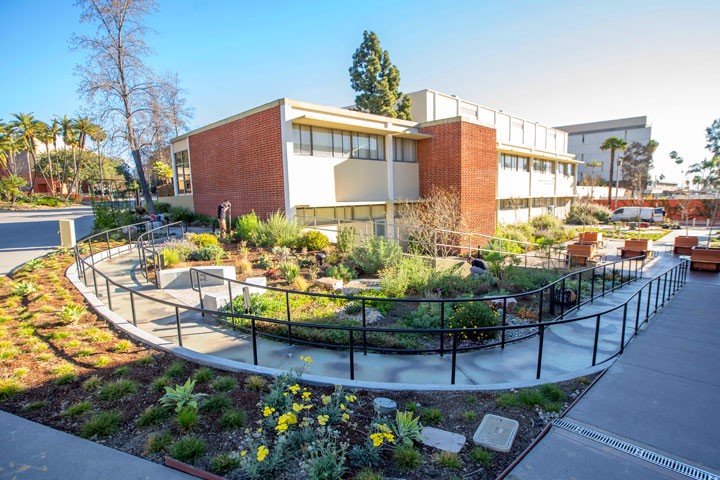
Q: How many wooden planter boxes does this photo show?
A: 5